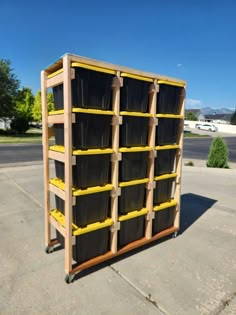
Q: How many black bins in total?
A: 15